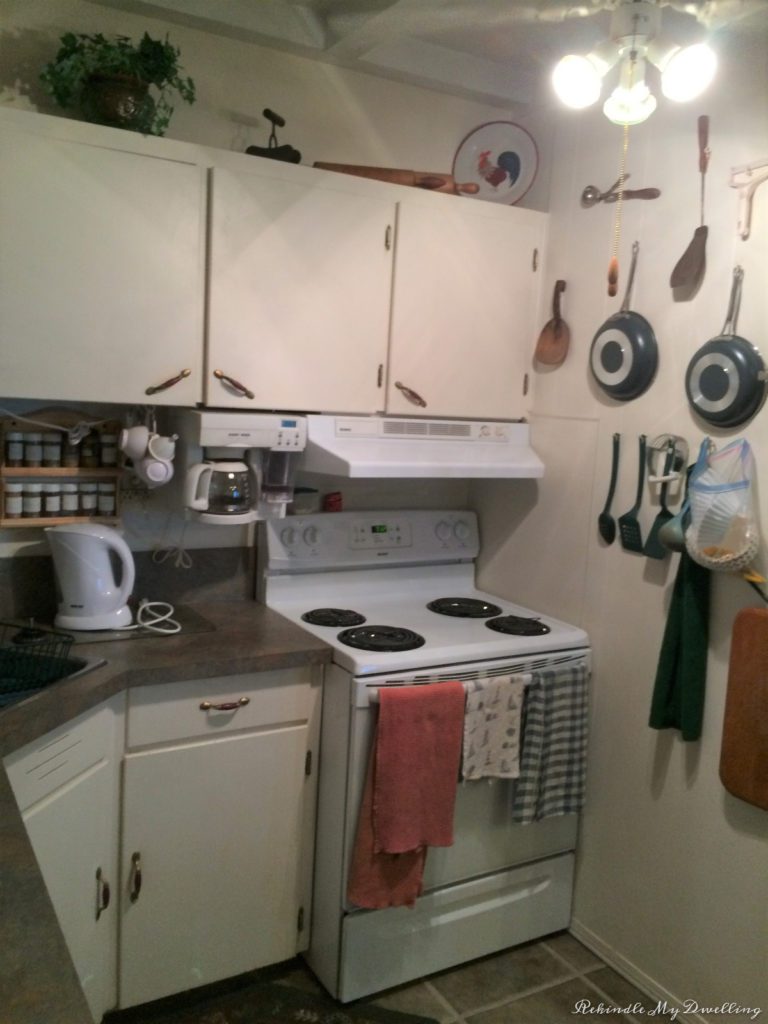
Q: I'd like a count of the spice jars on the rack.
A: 12